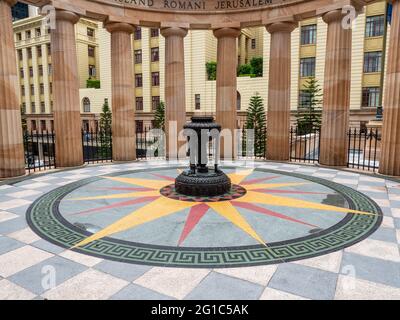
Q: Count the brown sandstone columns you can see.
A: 8